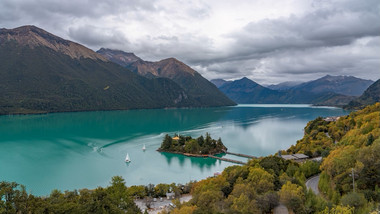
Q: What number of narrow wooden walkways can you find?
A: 2